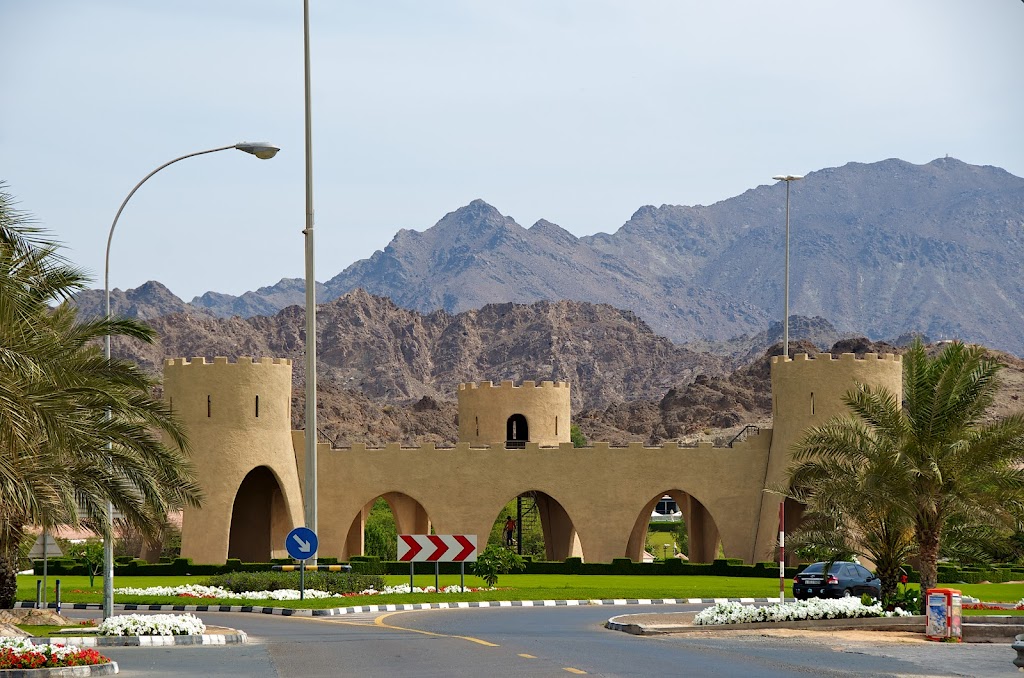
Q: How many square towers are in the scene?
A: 0